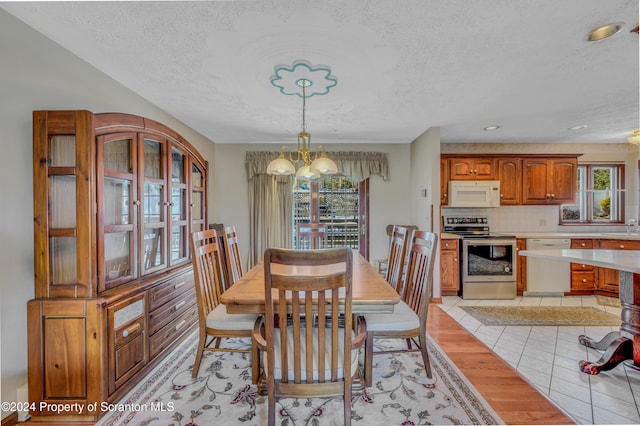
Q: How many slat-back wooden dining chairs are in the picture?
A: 6